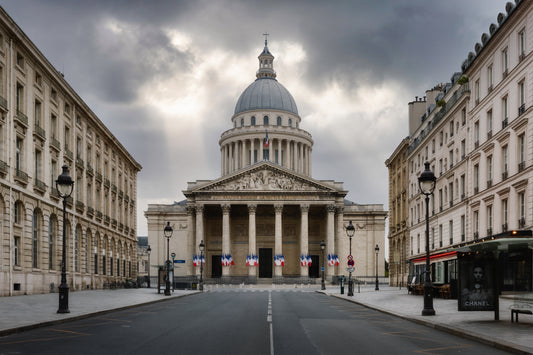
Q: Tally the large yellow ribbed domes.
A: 0